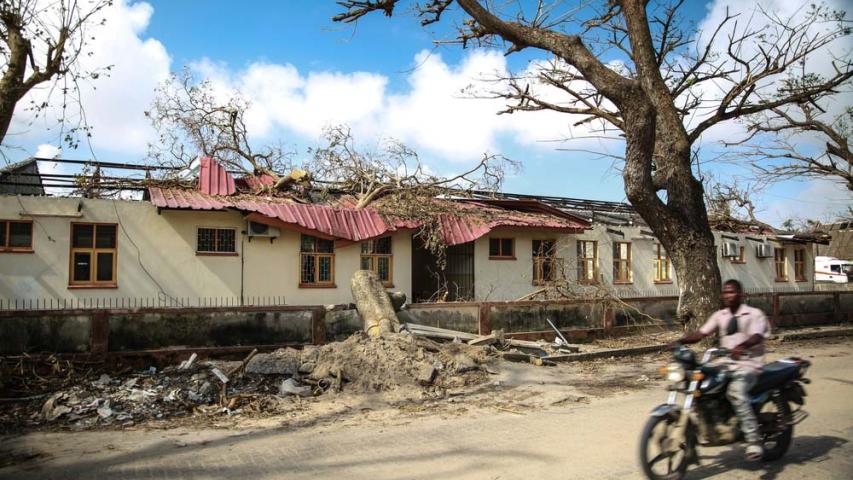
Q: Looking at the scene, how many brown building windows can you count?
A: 13